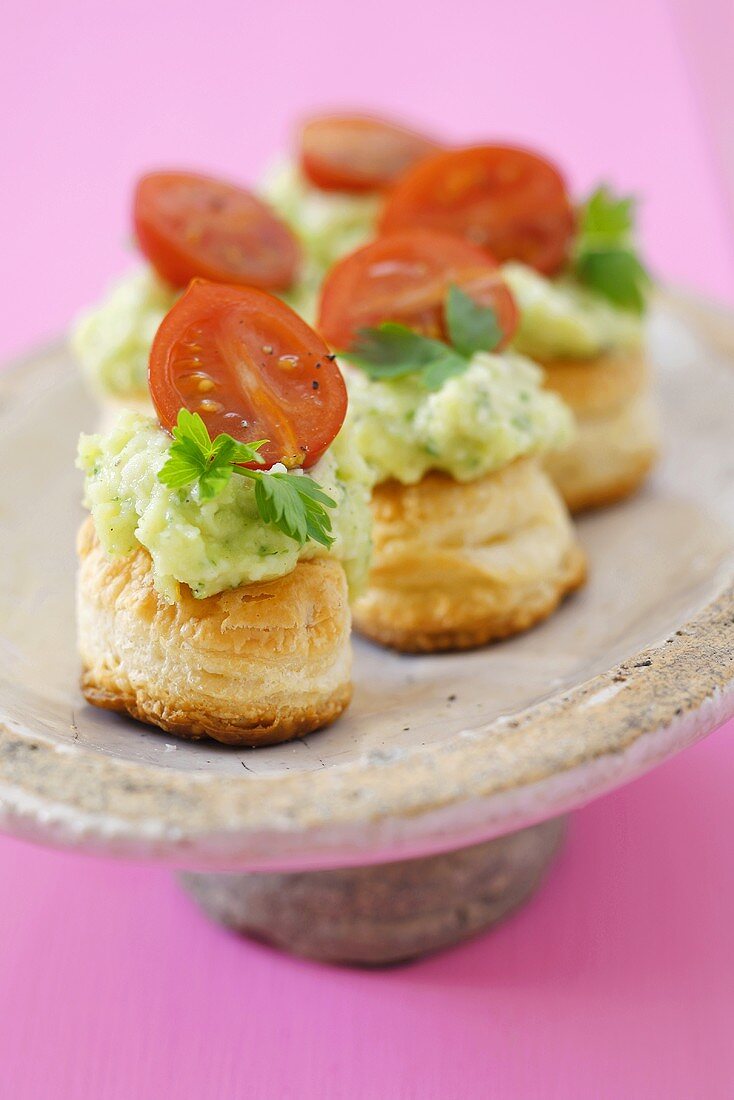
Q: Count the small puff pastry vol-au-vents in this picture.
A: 5